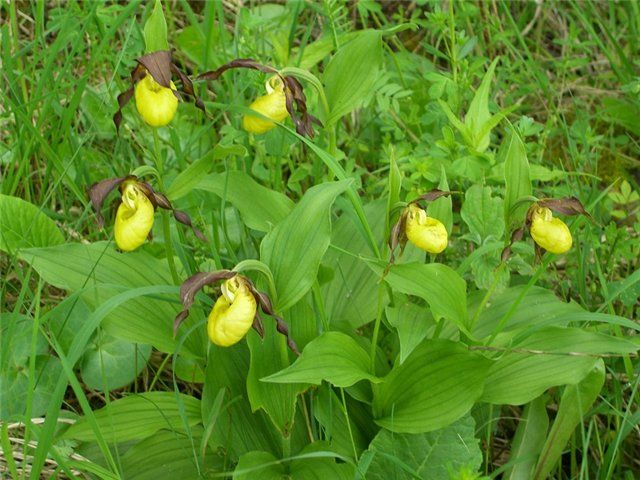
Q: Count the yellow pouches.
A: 6